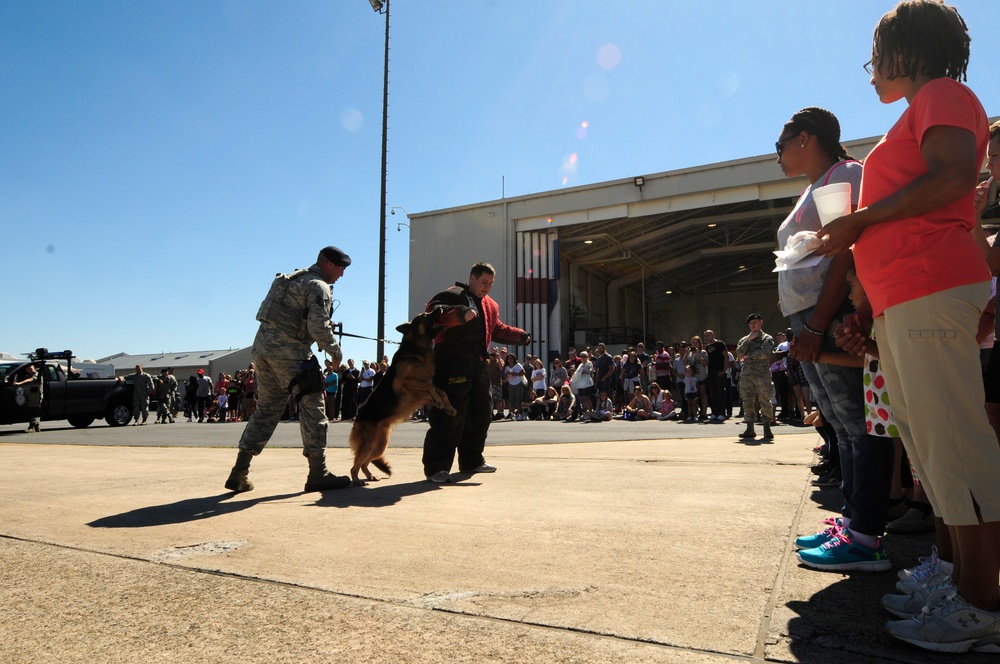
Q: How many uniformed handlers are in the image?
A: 1